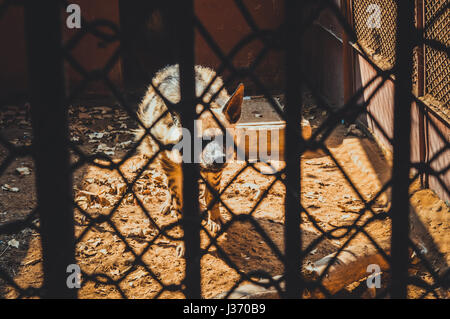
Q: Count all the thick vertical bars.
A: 4